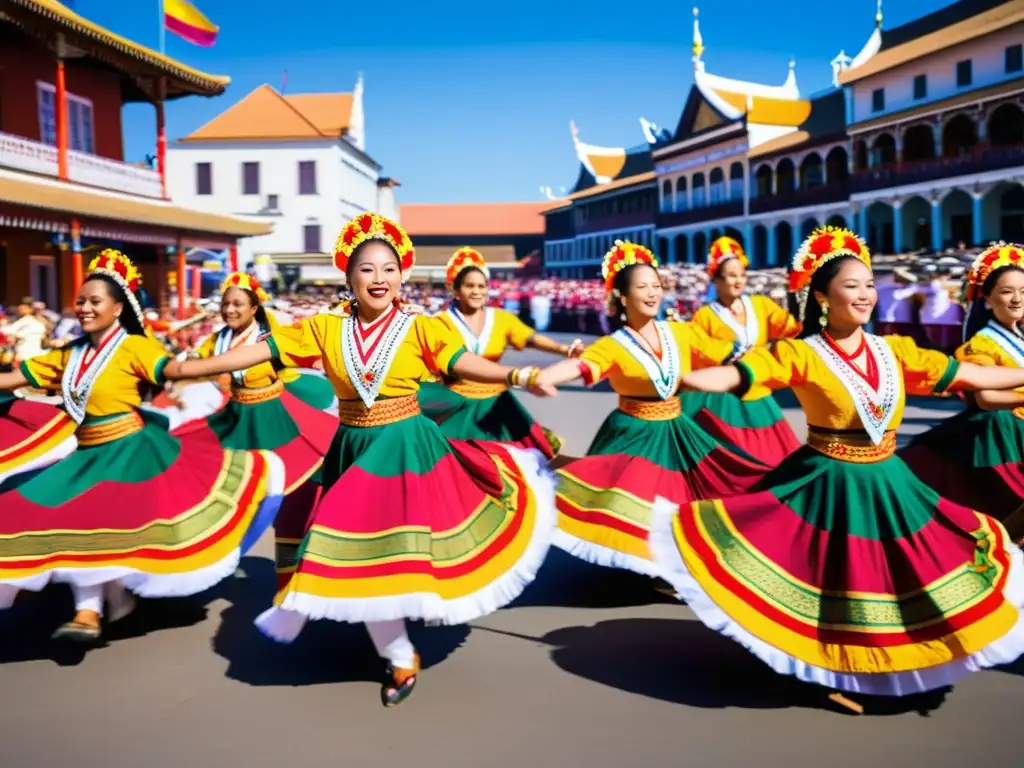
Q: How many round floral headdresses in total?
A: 8